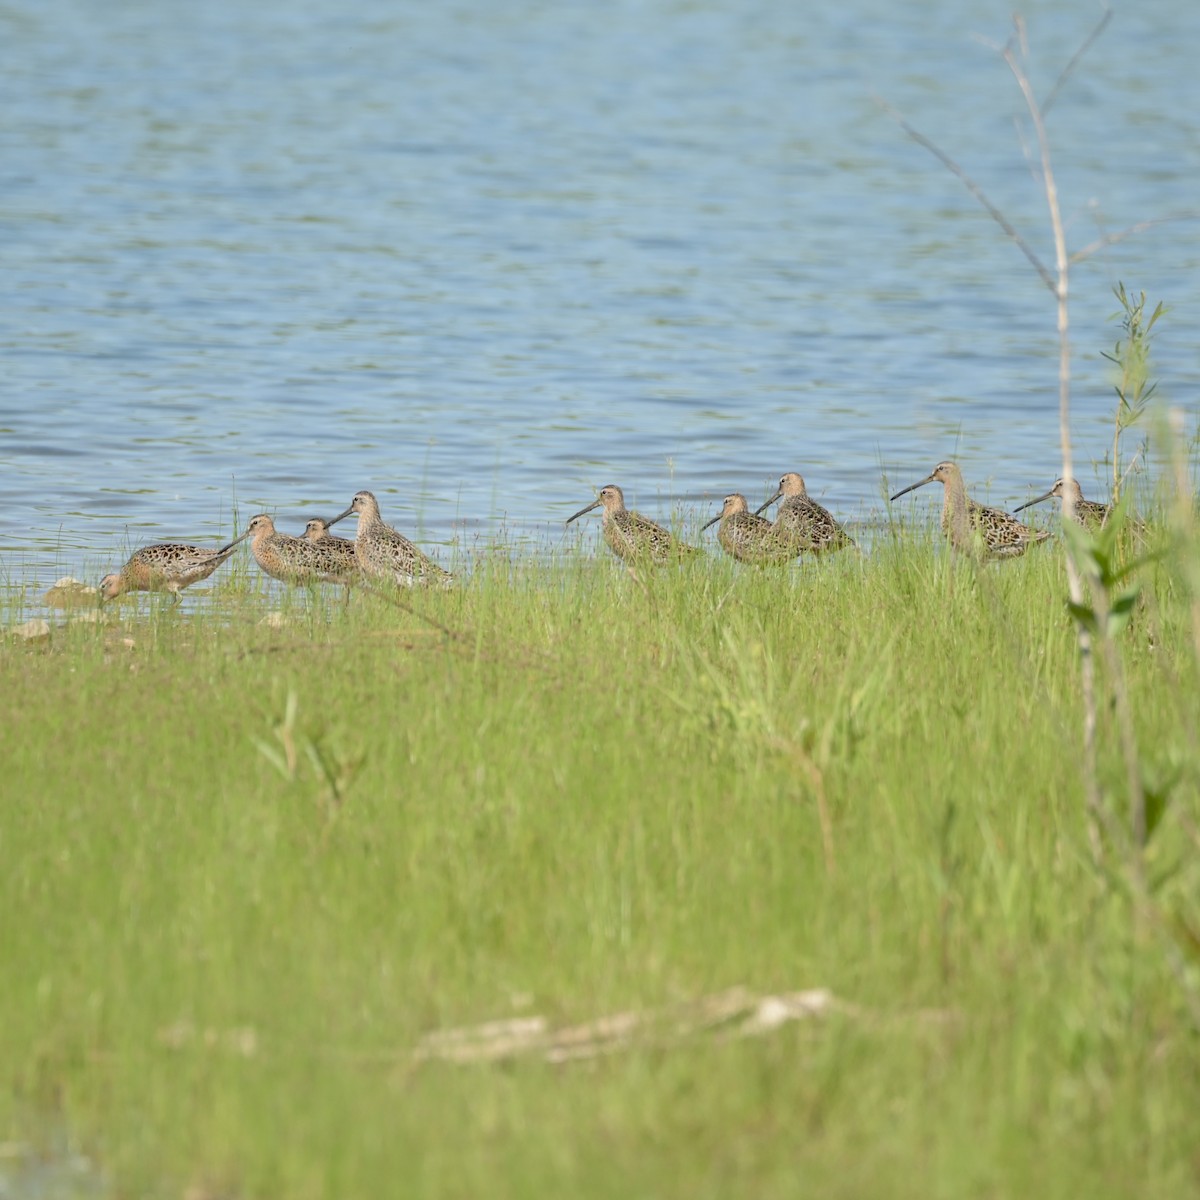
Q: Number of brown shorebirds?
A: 9